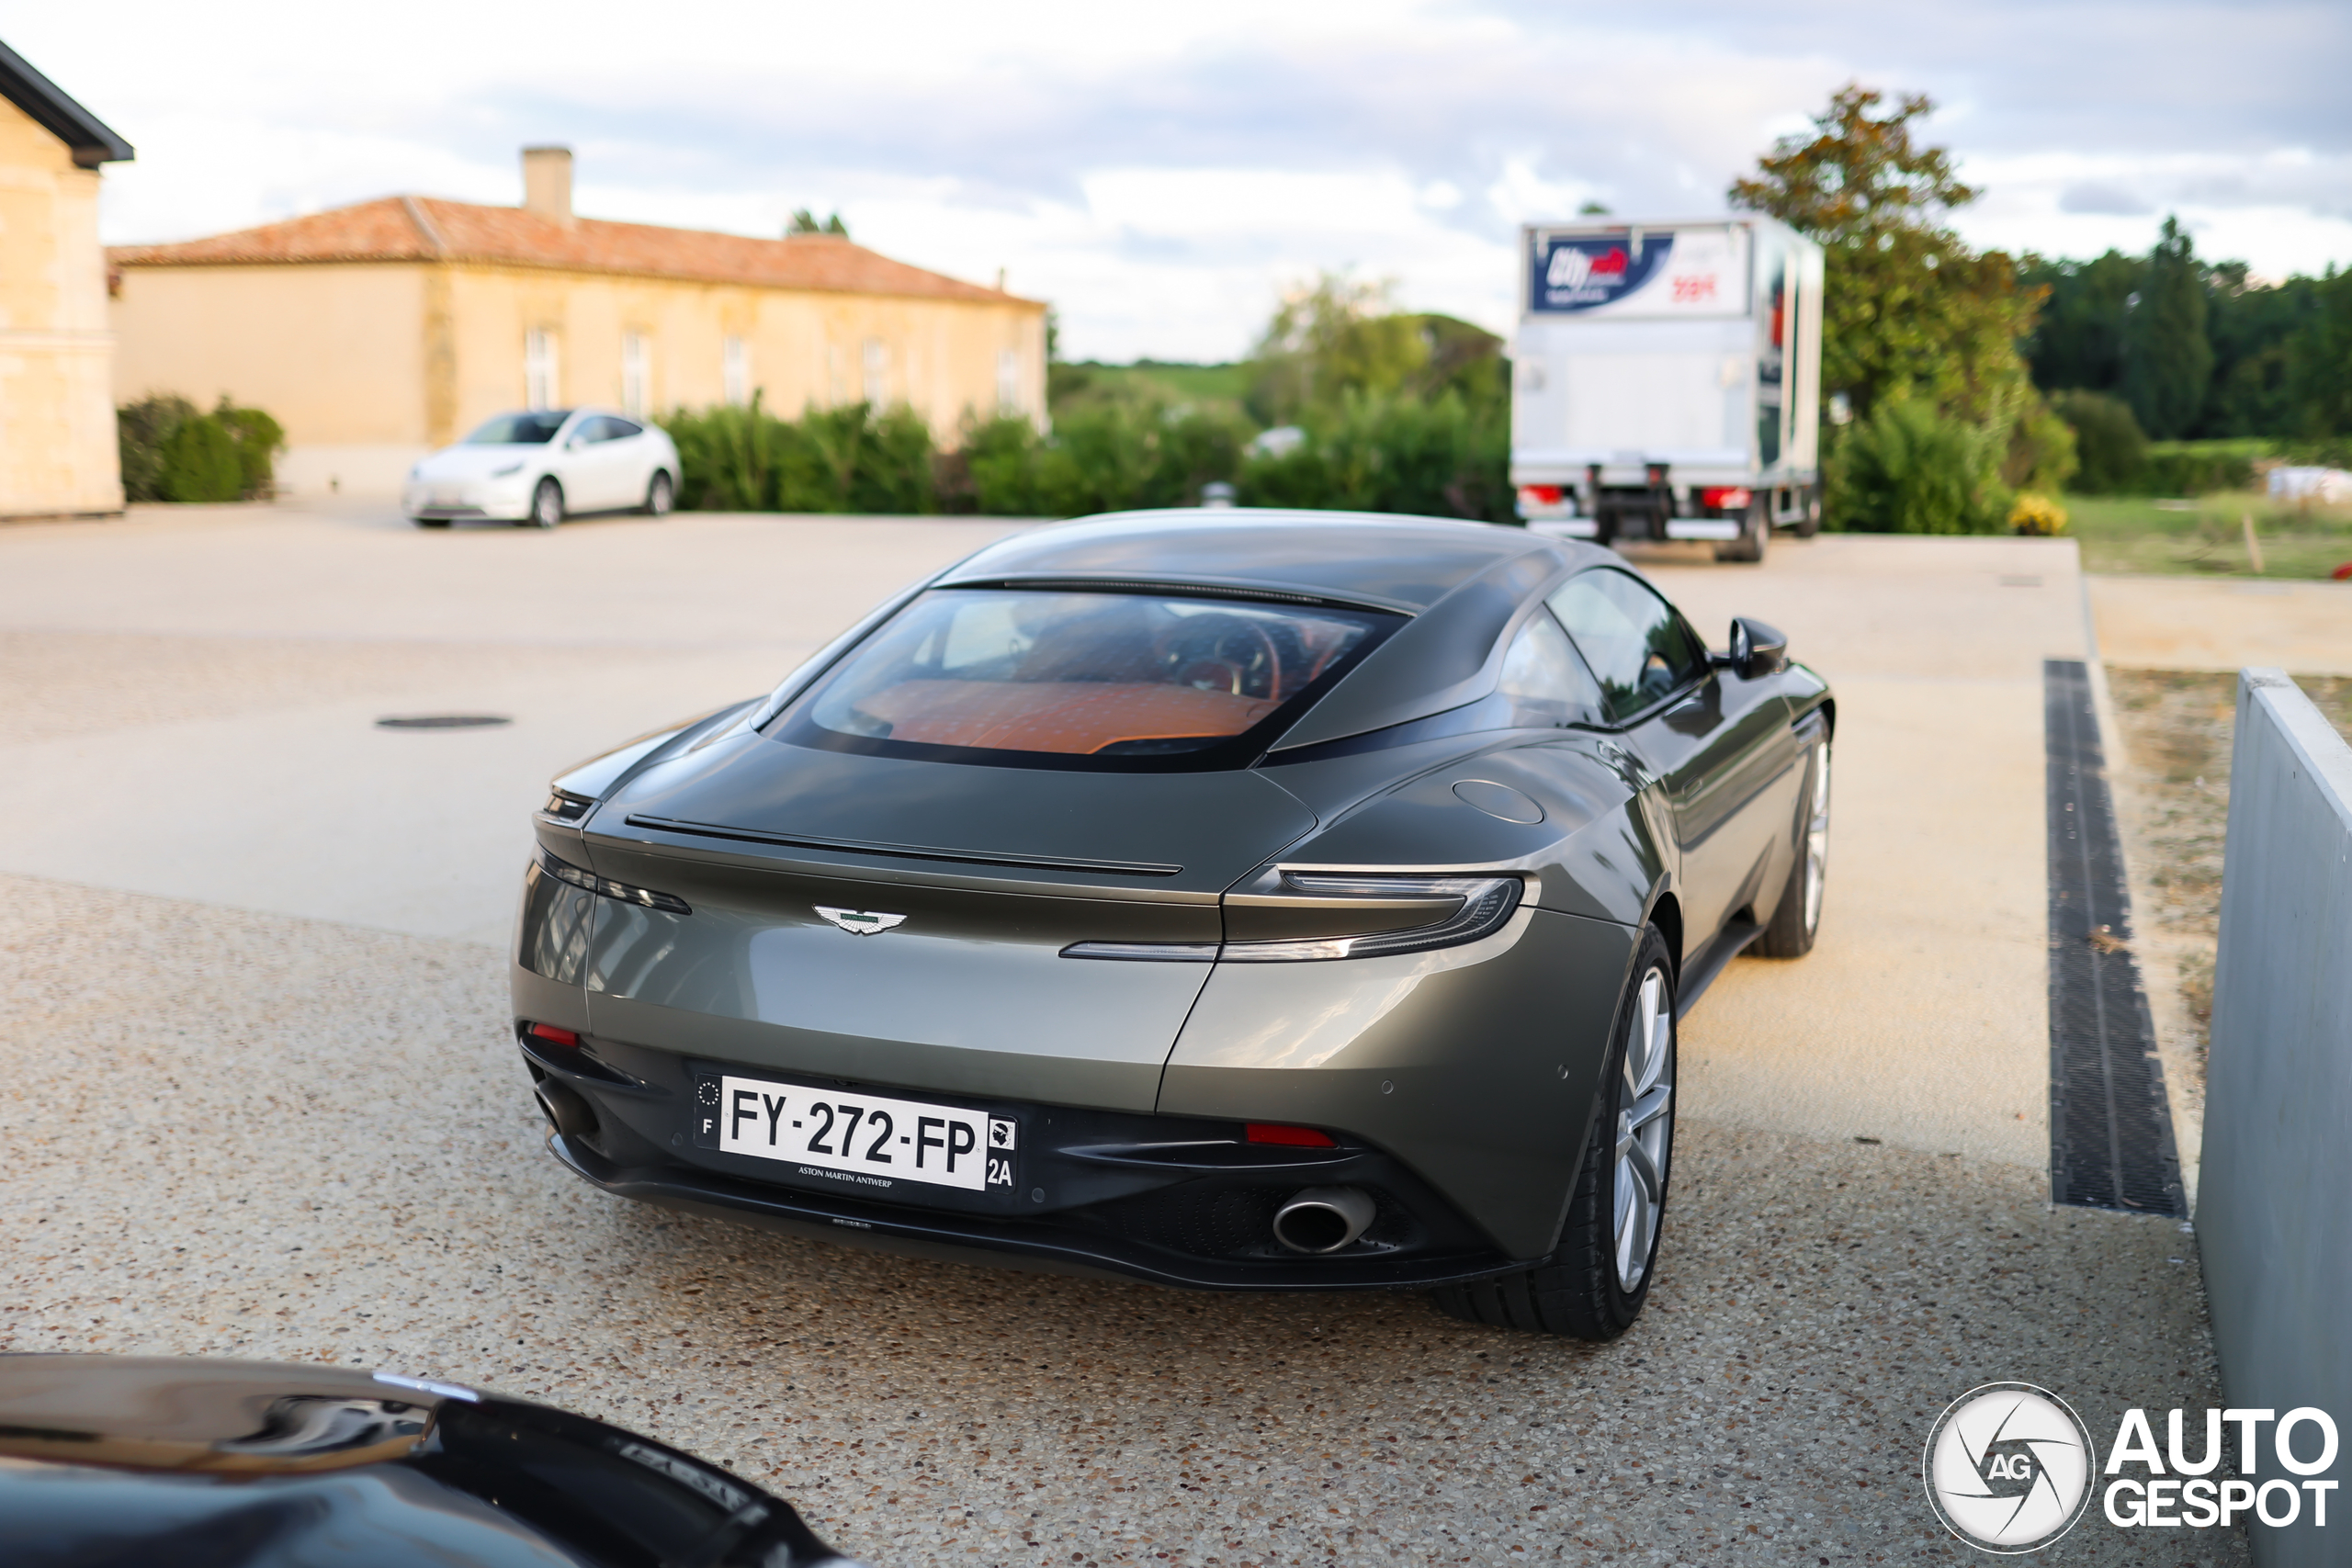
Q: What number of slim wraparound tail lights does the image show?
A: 2